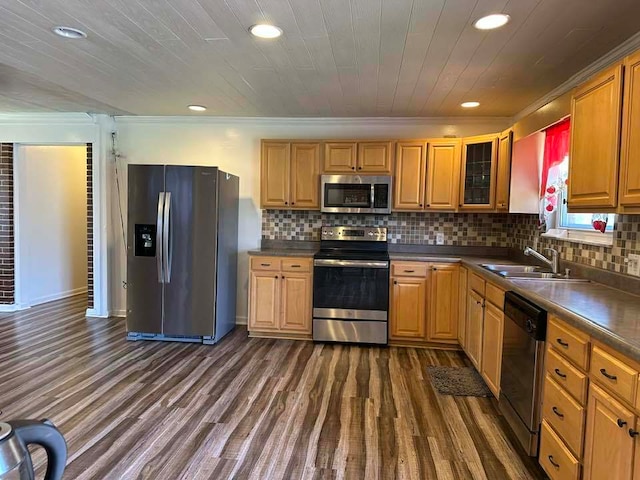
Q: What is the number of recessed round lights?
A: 5